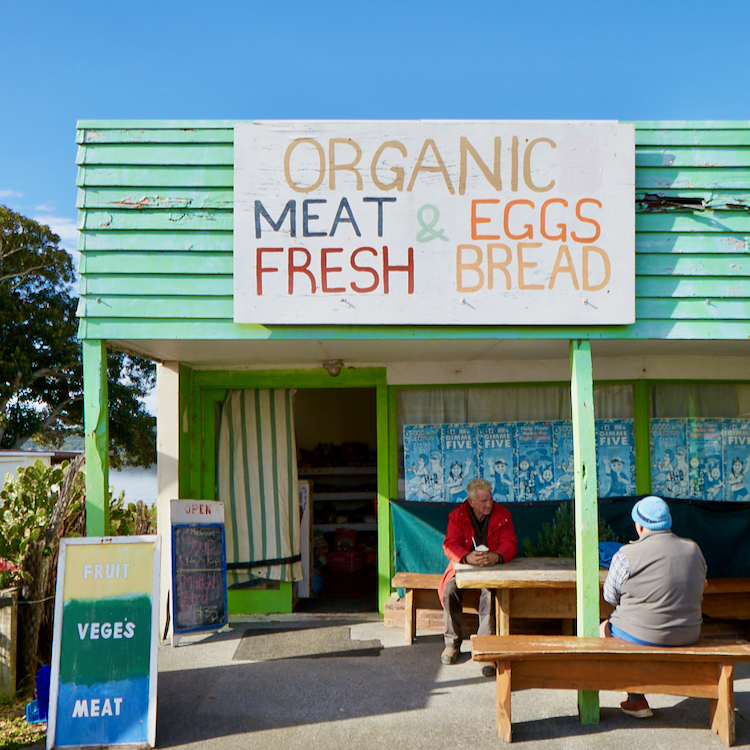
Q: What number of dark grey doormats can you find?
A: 1